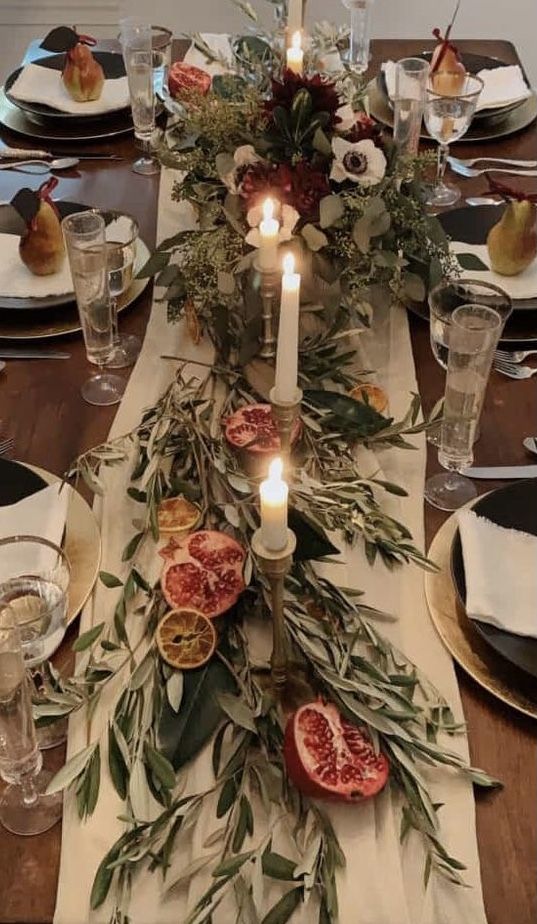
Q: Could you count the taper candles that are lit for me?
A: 4